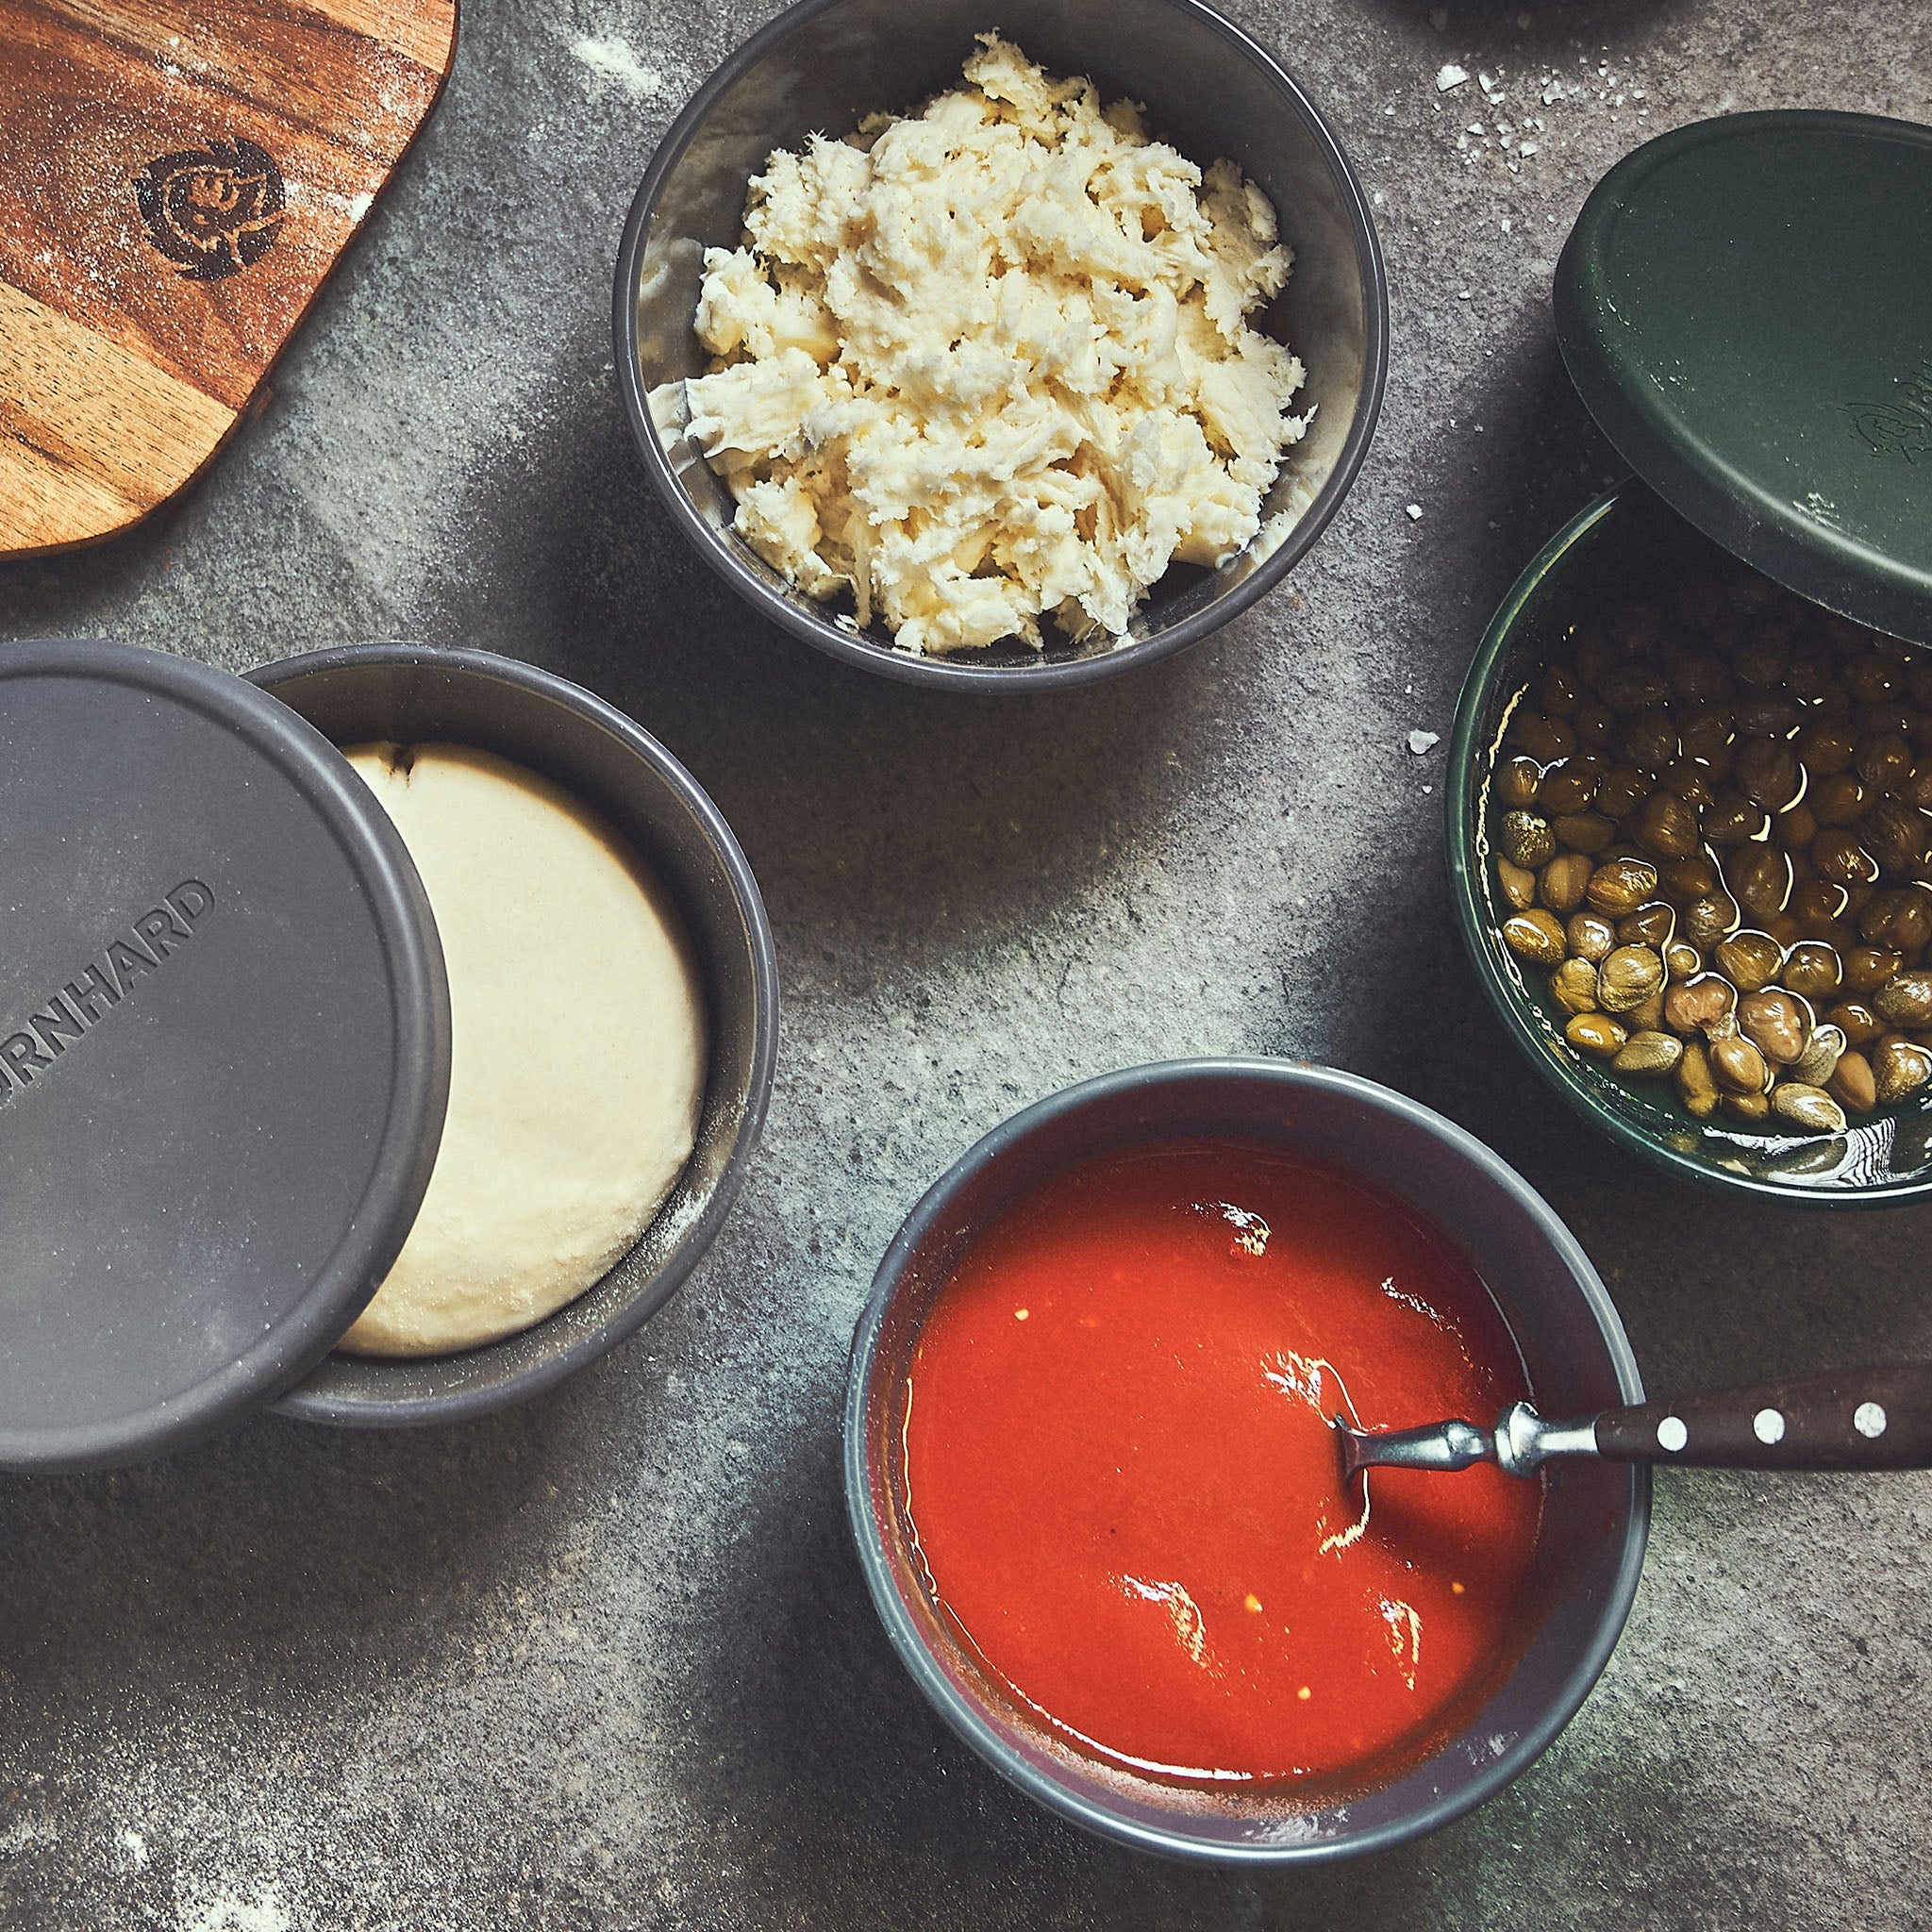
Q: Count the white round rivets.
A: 3